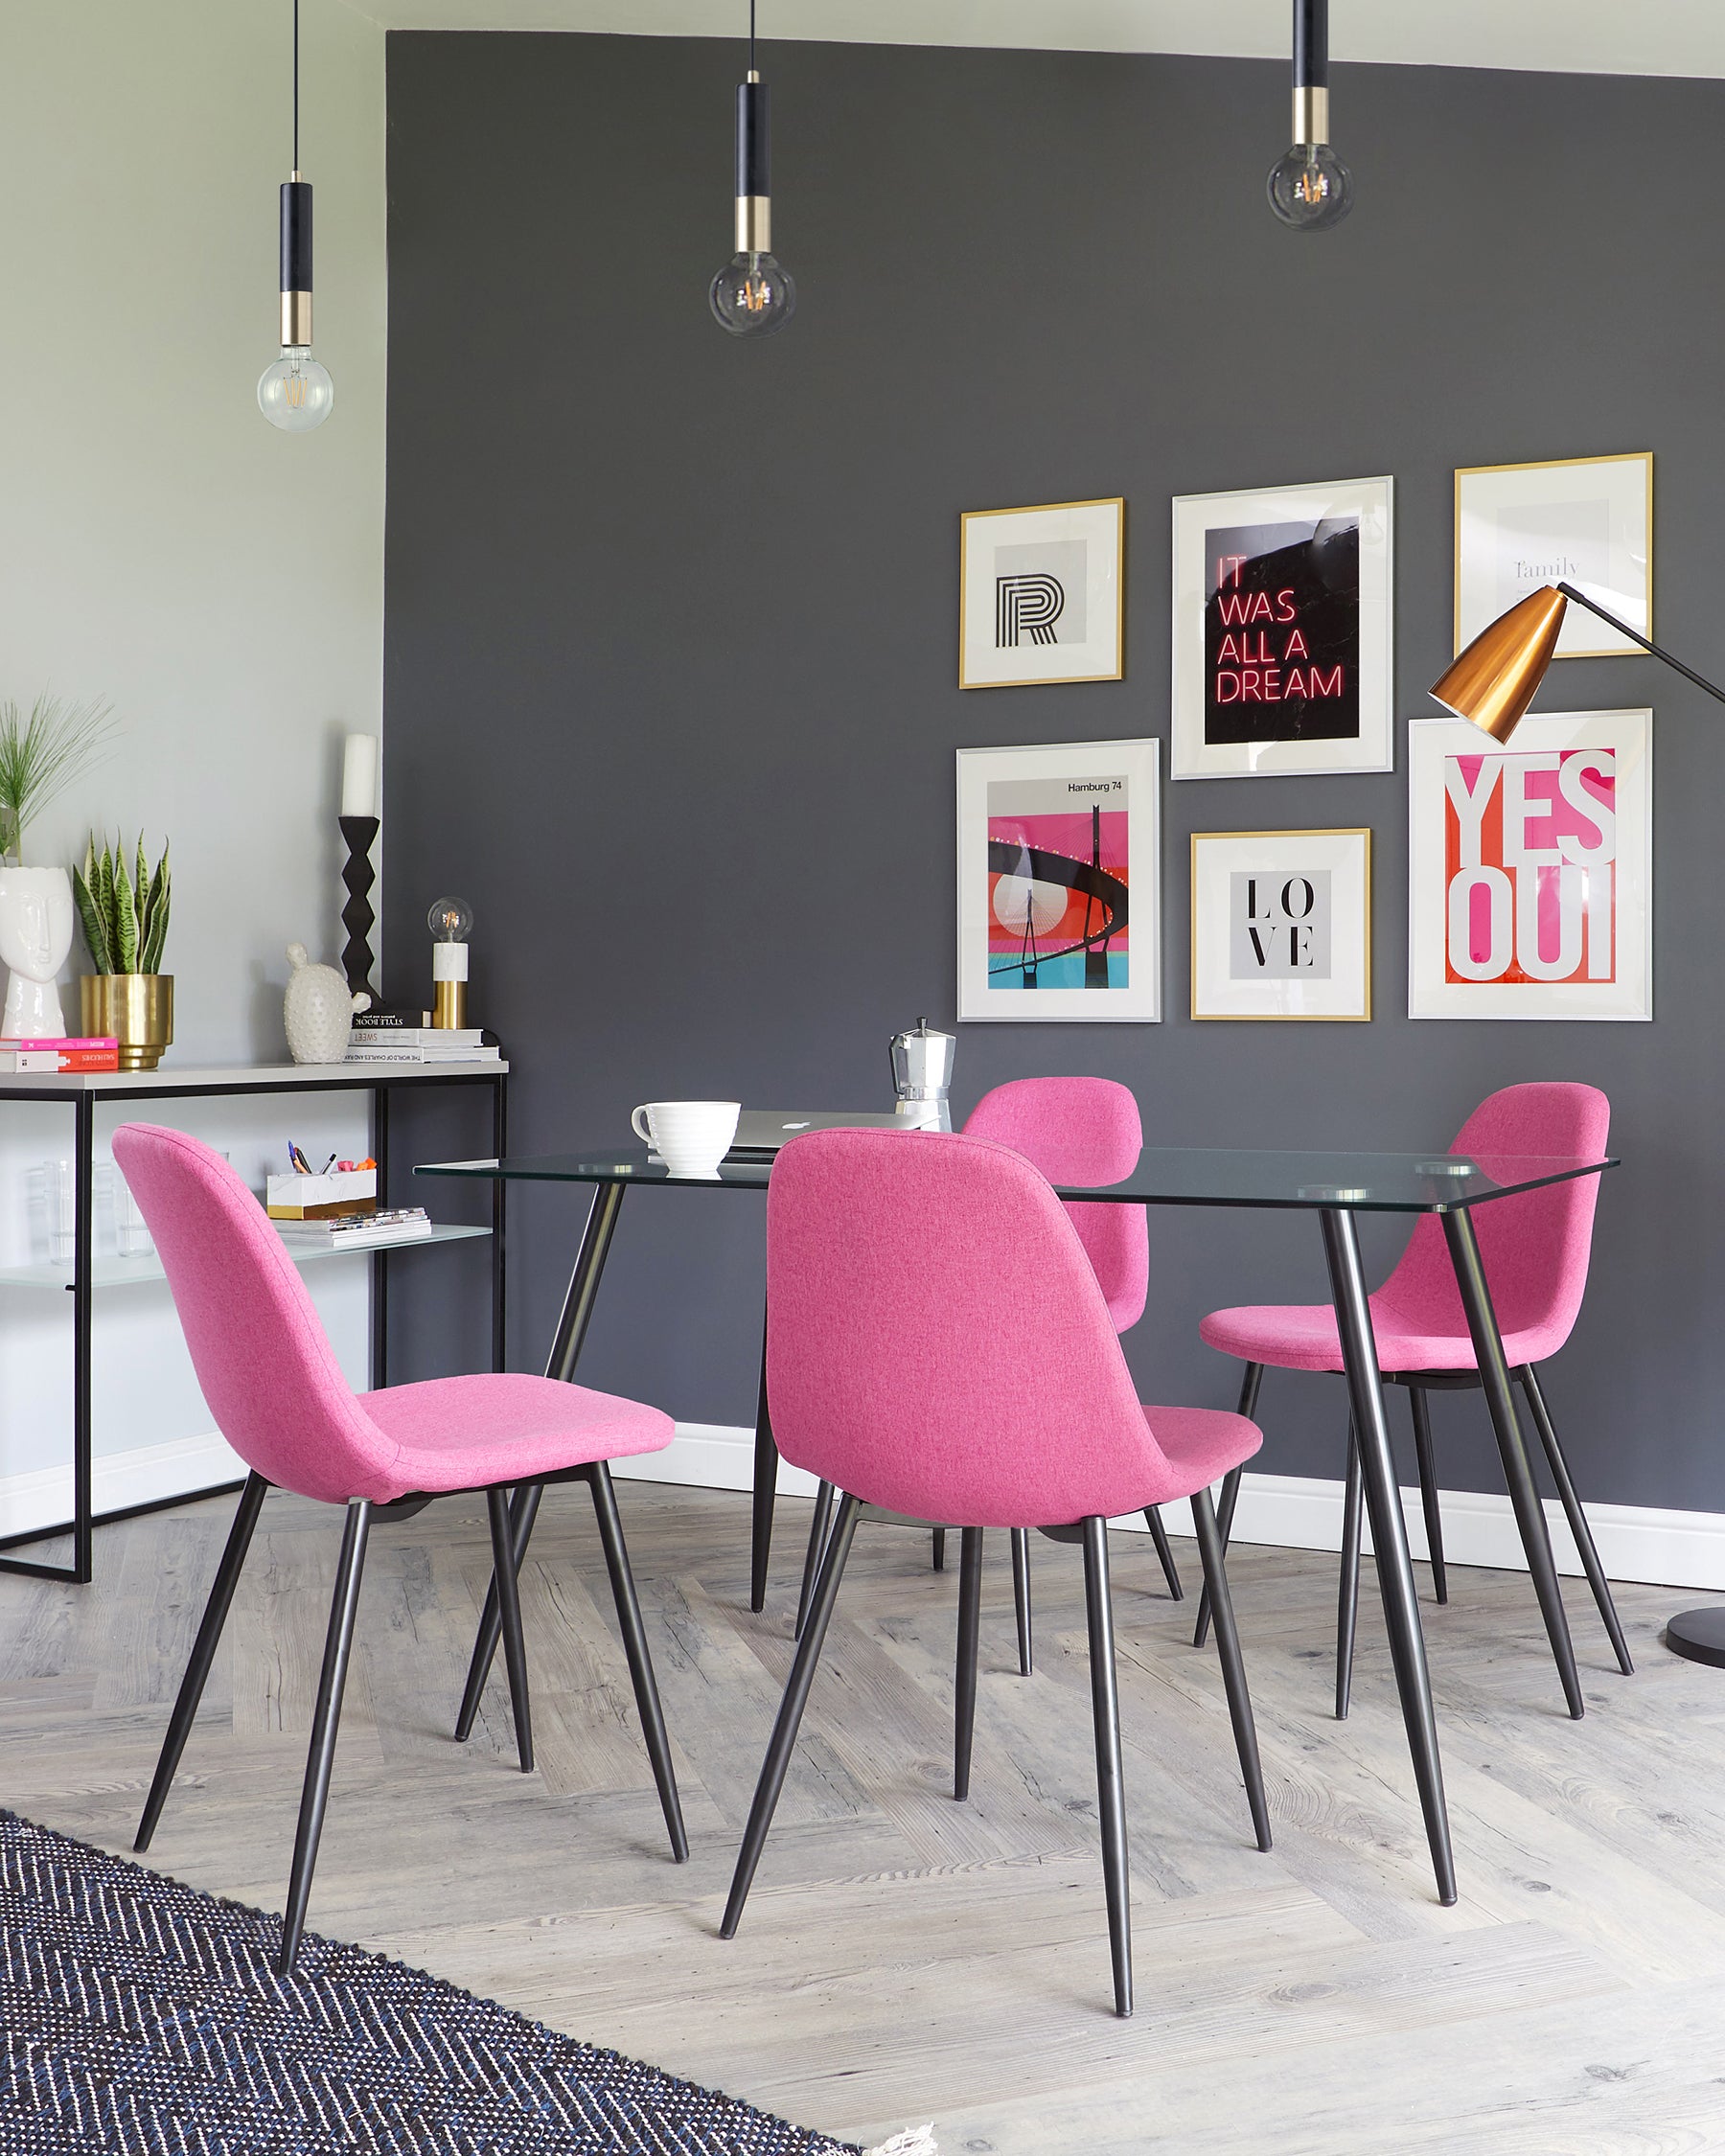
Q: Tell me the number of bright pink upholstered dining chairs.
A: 4